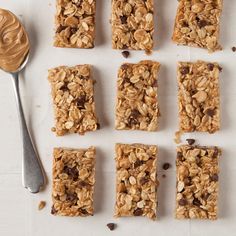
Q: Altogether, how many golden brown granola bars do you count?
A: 9